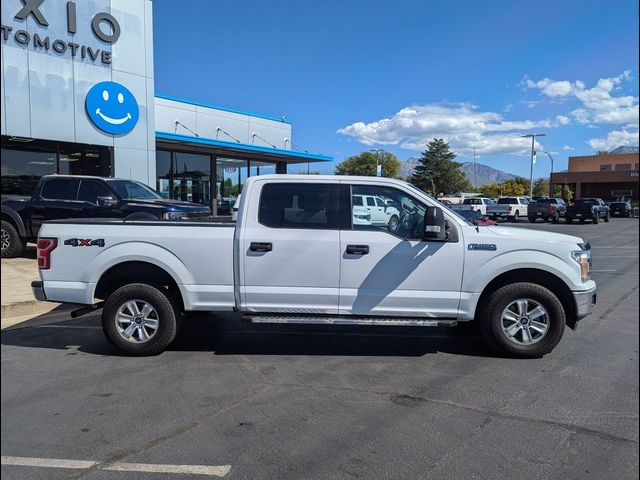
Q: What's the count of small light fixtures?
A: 4